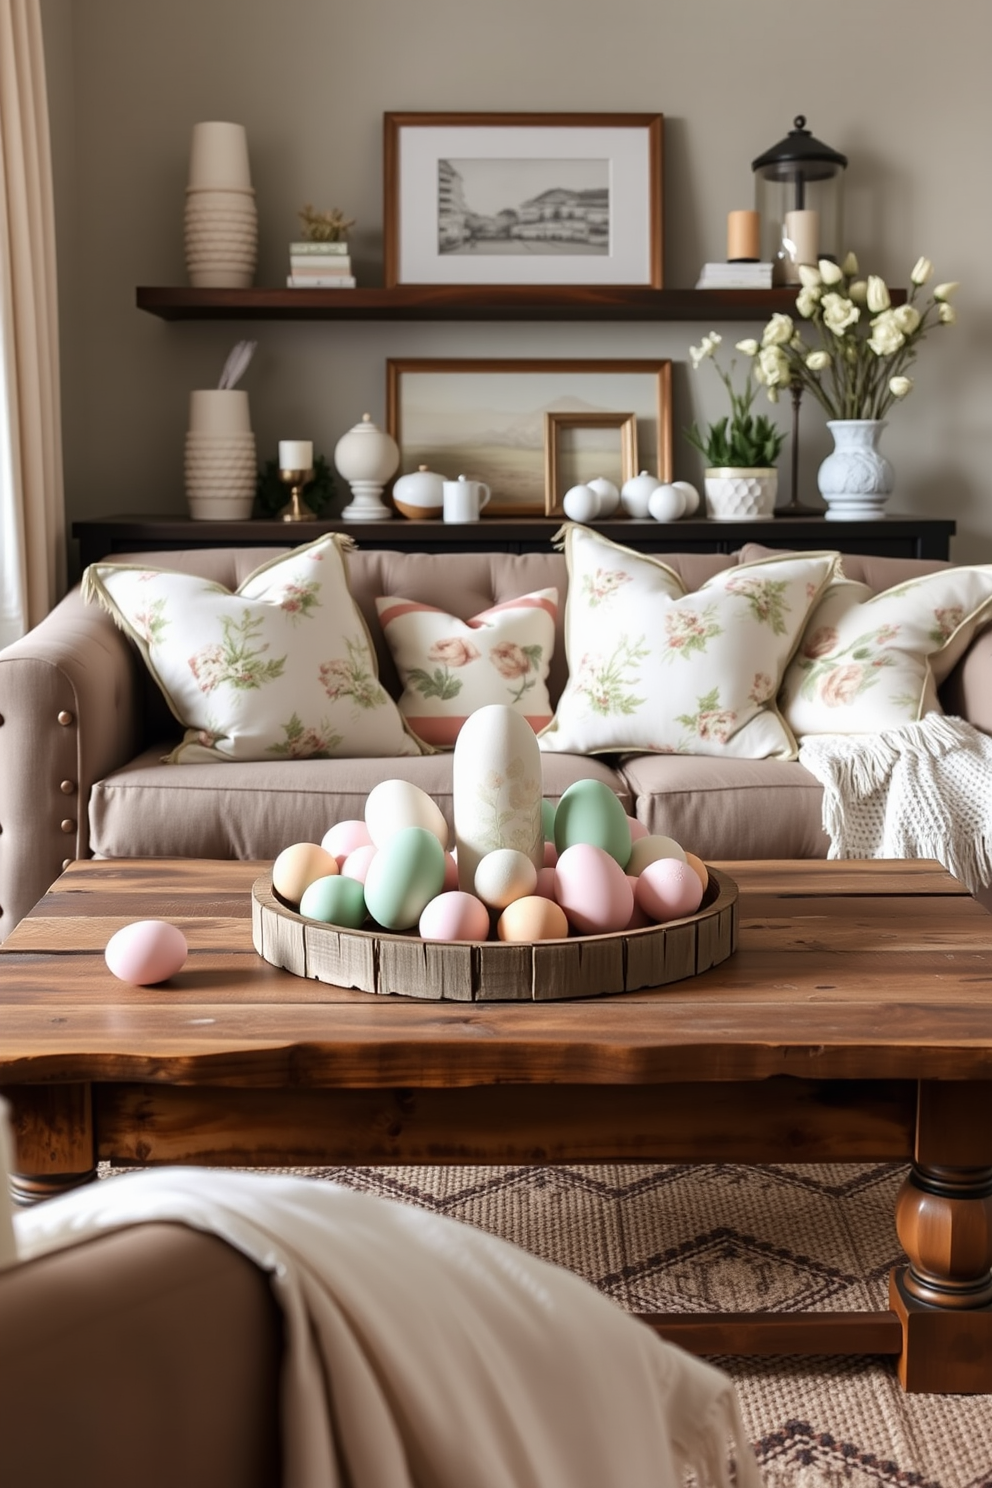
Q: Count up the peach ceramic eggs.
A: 3